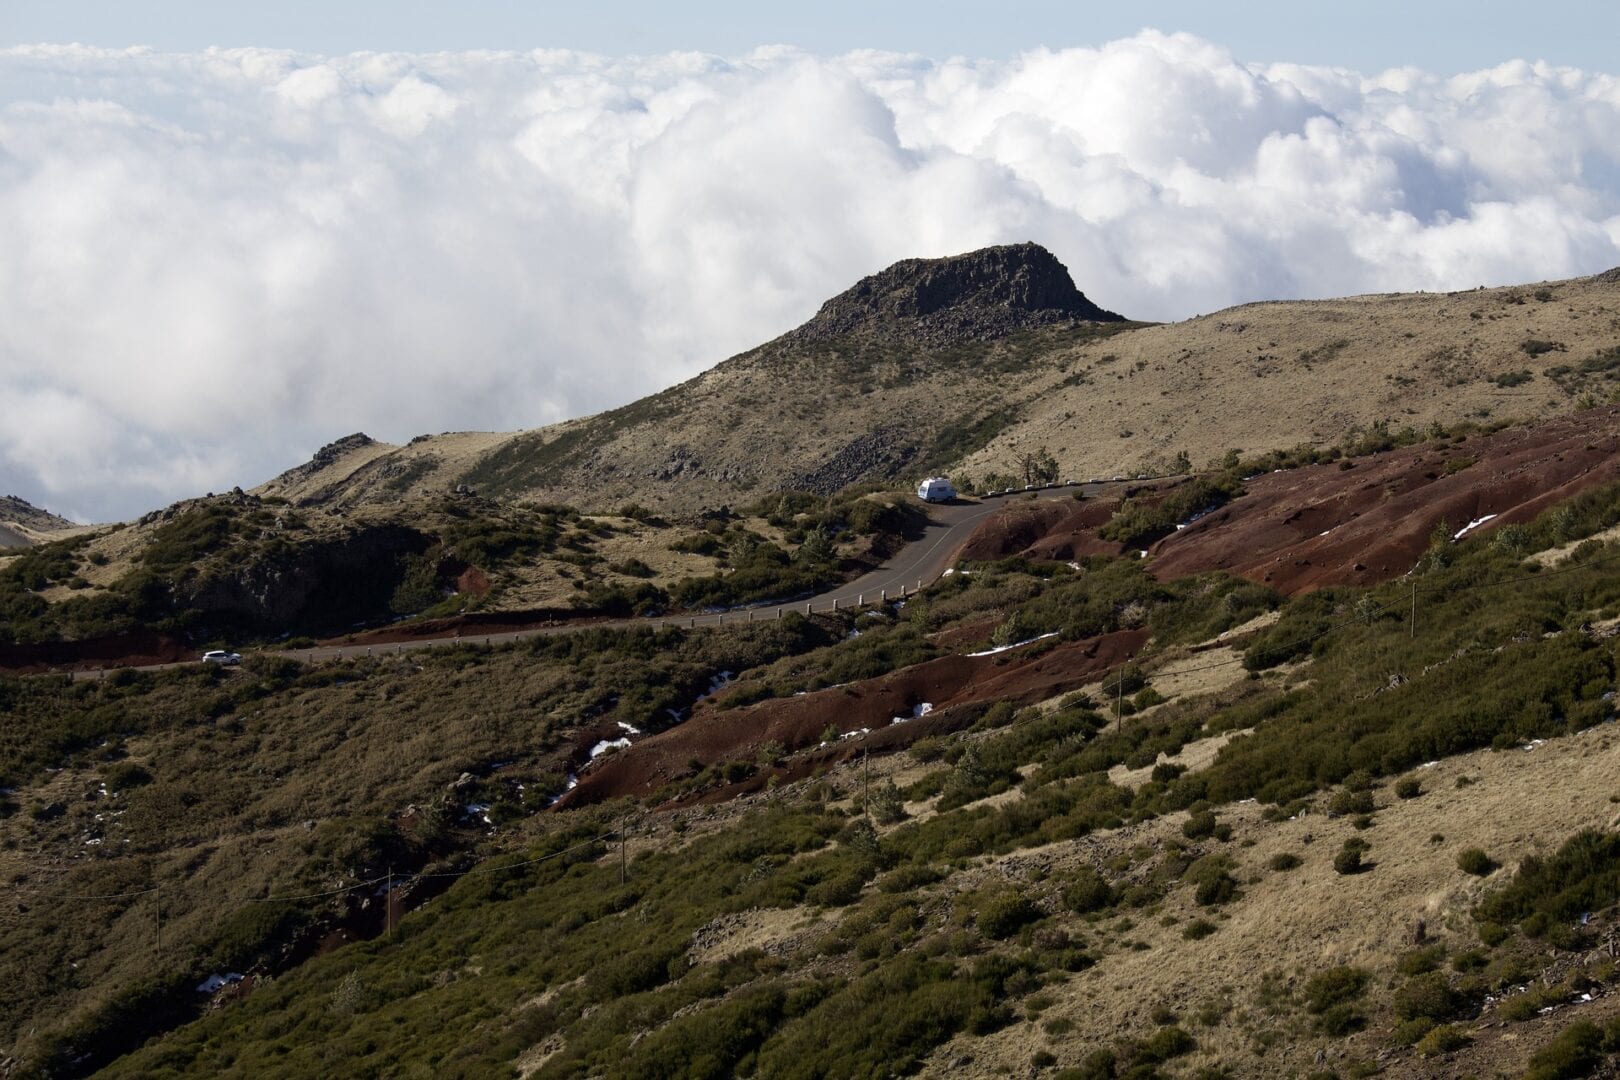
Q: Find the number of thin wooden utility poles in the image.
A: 6